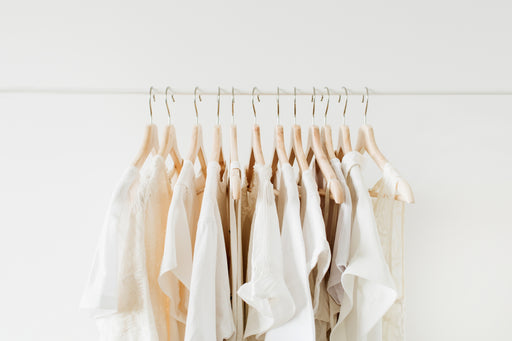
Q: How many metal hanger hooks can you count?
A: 12